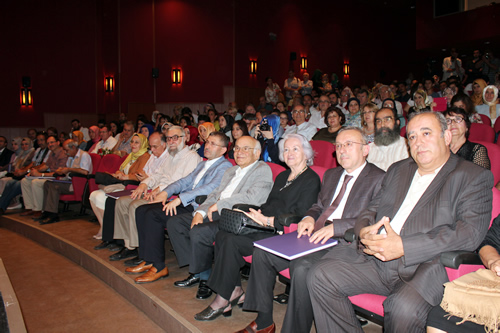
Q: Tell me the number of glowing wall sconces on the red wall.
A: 6